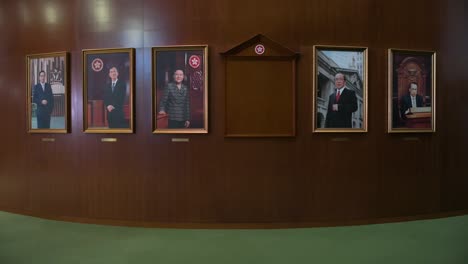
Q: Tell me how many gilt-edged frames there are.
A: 5